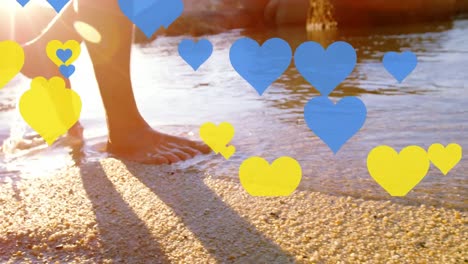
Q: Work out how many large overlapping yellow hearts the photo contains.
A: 2